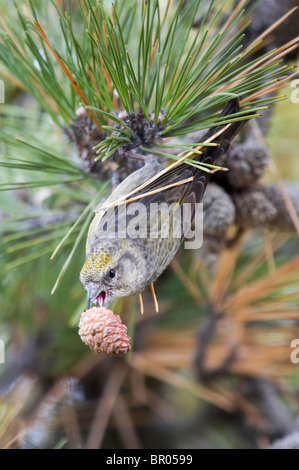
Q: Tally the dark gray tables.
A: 0